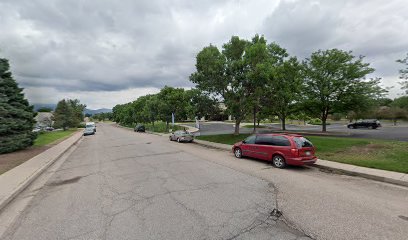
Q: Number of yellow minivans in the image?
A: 0